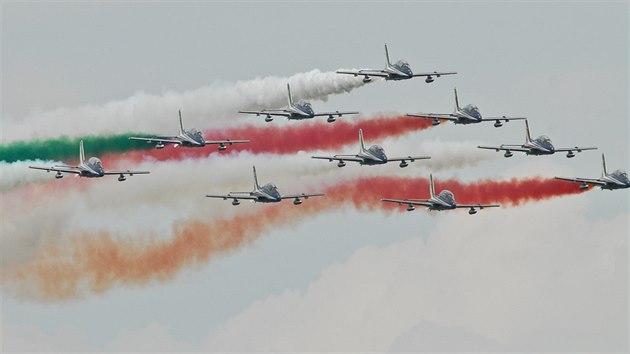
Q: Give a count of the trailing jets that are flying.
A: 10